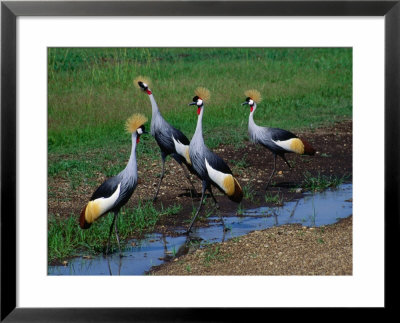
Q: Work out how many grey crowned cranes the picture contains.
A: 4